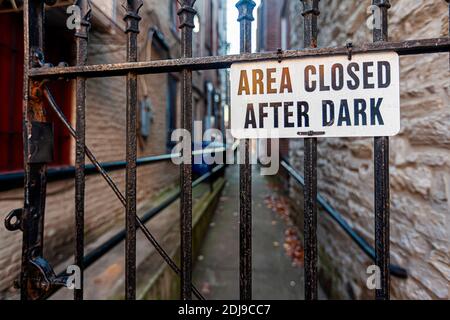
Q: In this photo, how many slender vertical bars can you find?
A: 6